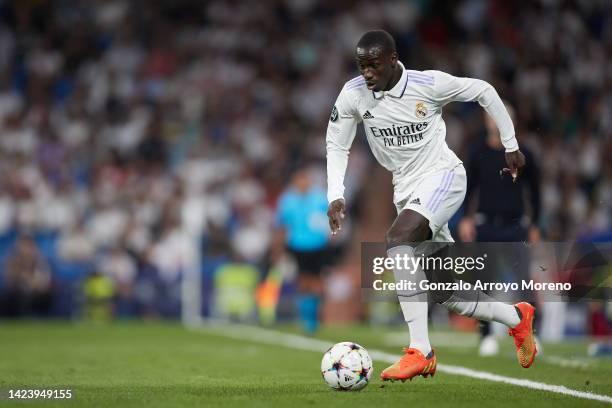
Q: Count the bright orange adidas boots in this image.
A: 2